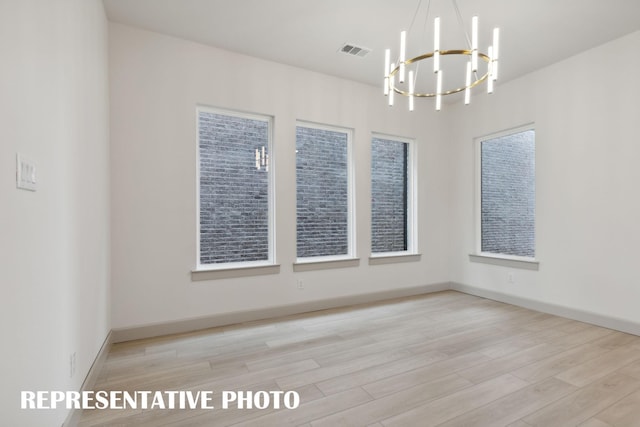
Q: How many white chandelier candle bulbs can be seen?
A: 10